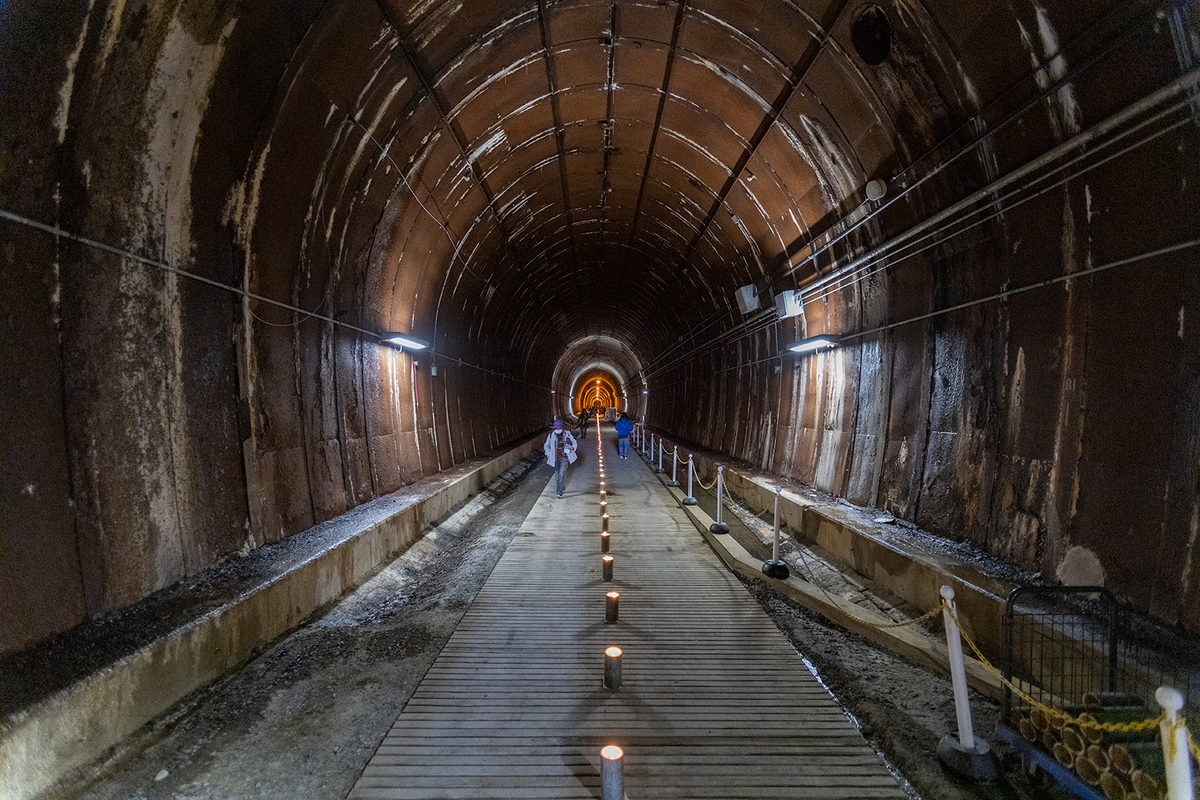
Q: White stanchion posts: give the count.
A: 11